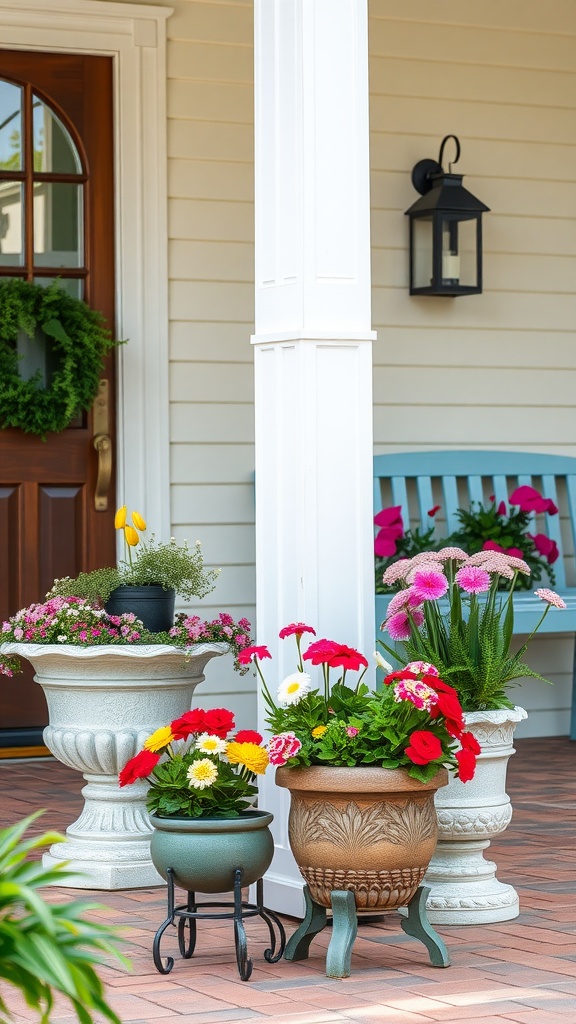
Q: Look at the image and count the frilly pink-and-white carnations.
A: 3